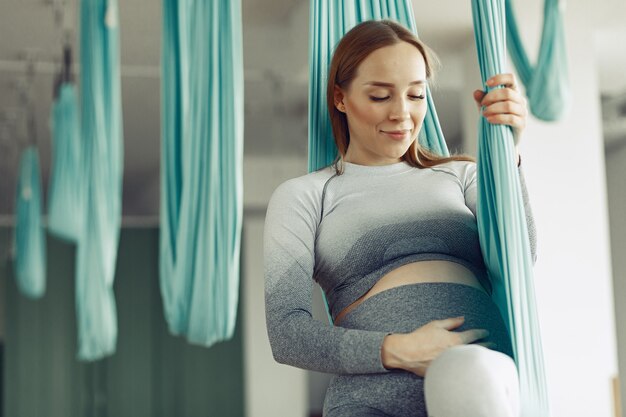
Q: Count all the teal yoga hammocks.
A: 6